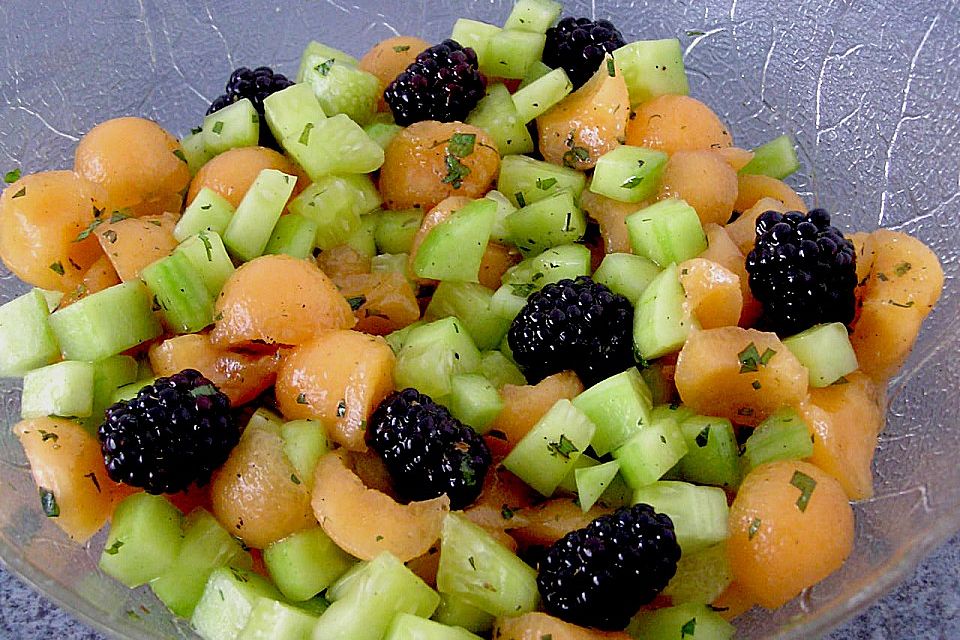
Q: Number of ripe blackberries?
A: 8